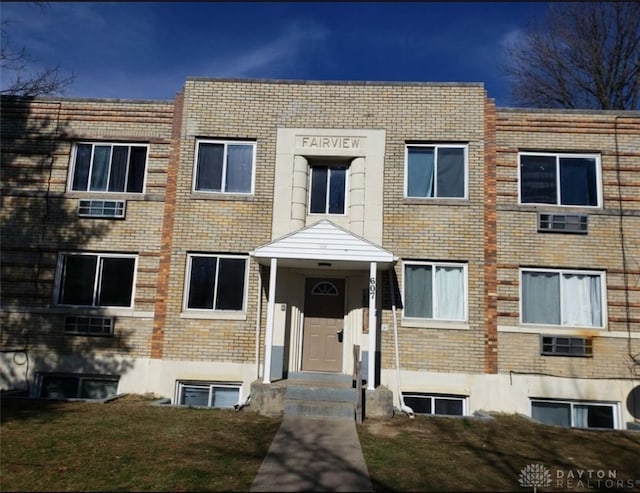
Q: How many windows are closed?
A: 13